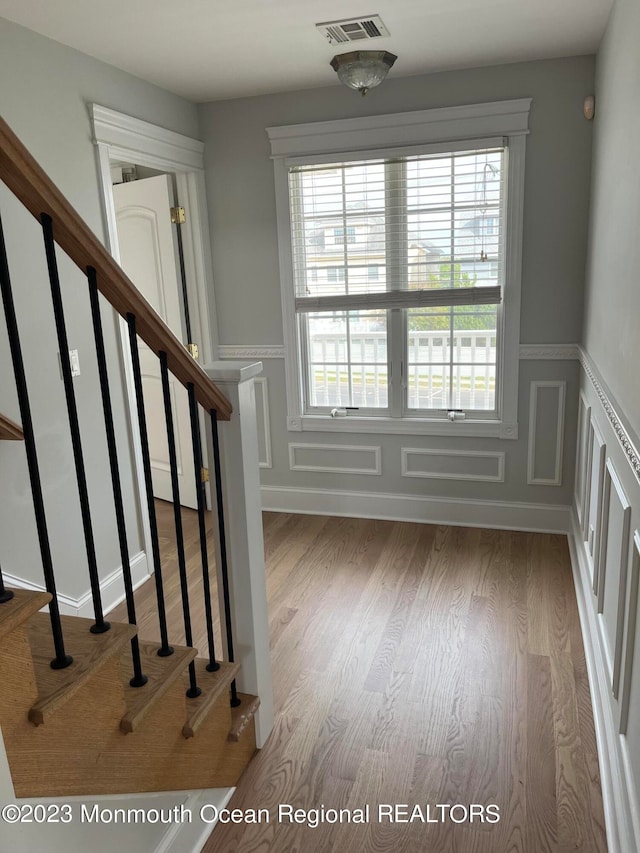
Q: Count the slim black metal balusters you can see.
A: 8